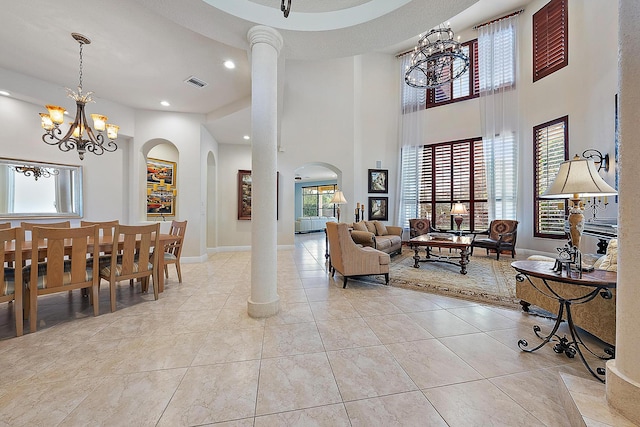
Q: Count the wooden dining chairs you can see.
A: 7